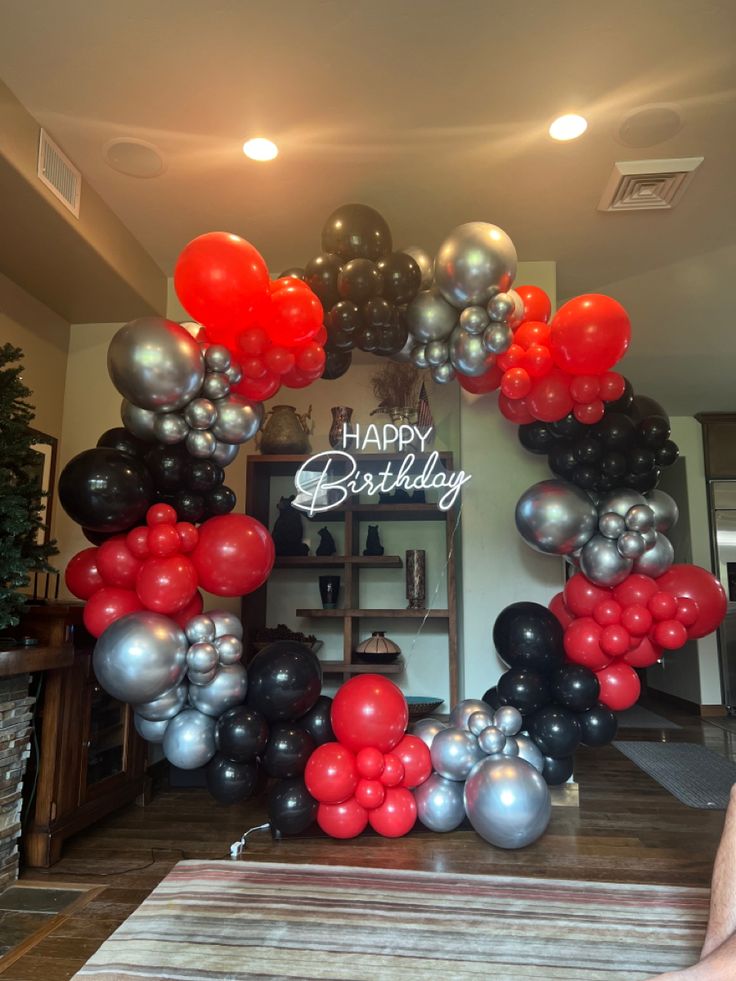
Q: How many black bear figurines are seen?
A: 3